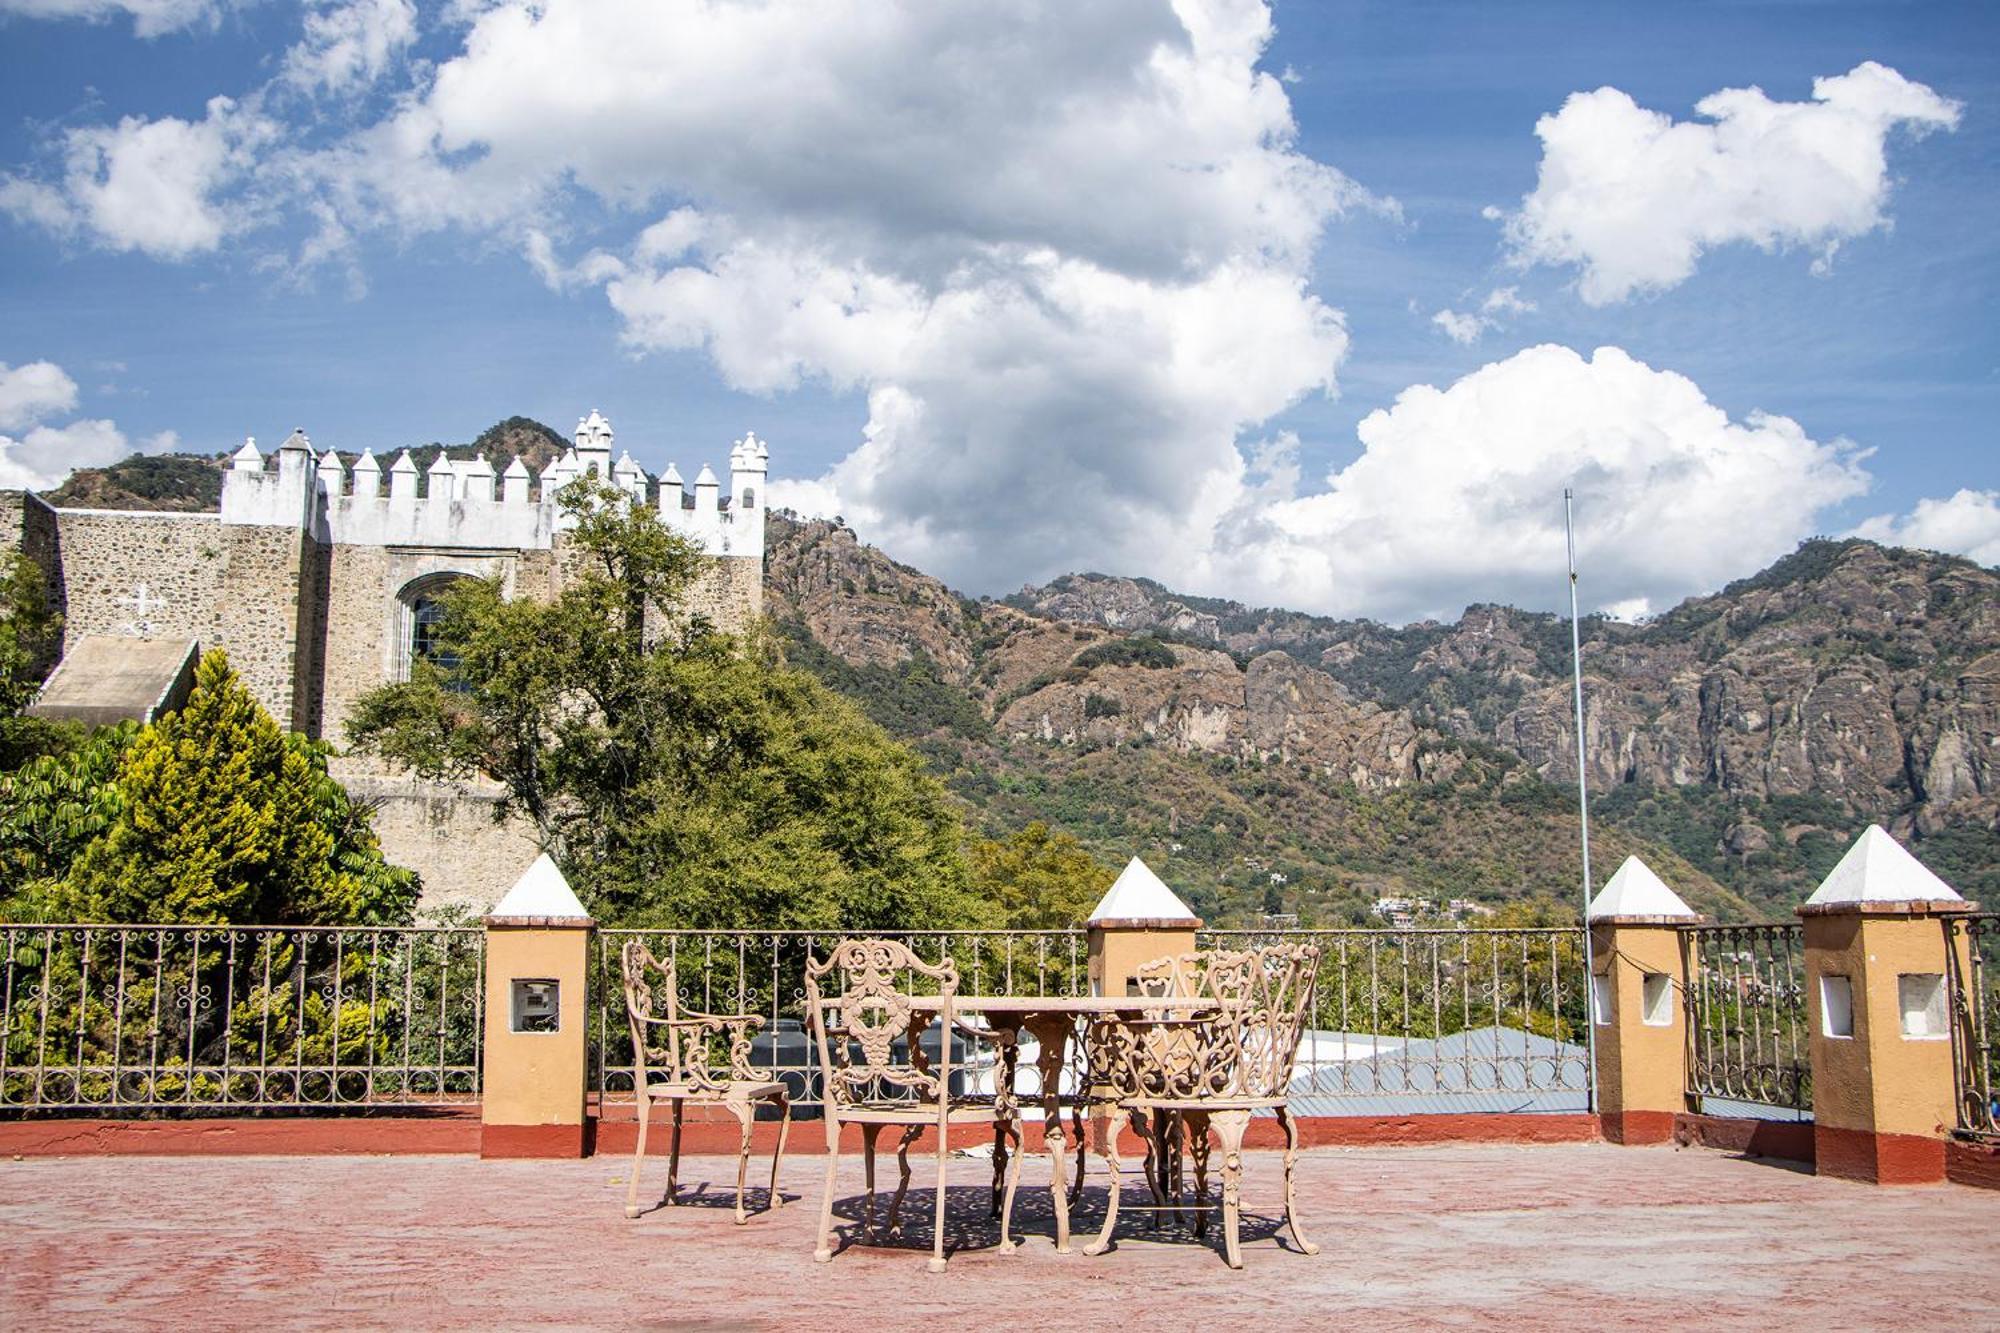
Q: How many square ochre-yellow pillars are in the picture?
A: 4